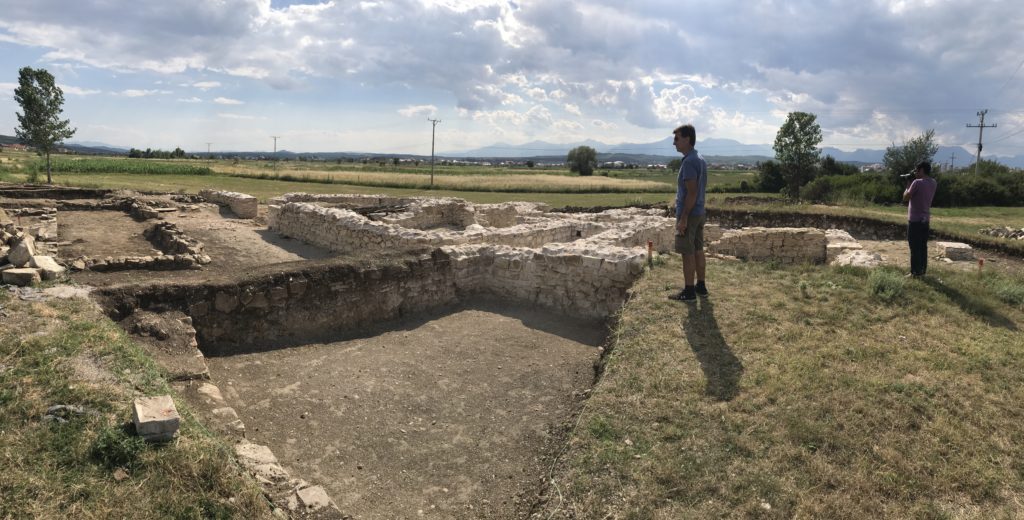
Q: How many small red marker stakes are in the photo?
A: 2